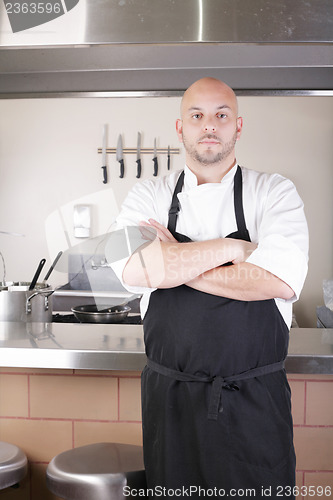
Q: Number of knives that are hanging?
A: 5